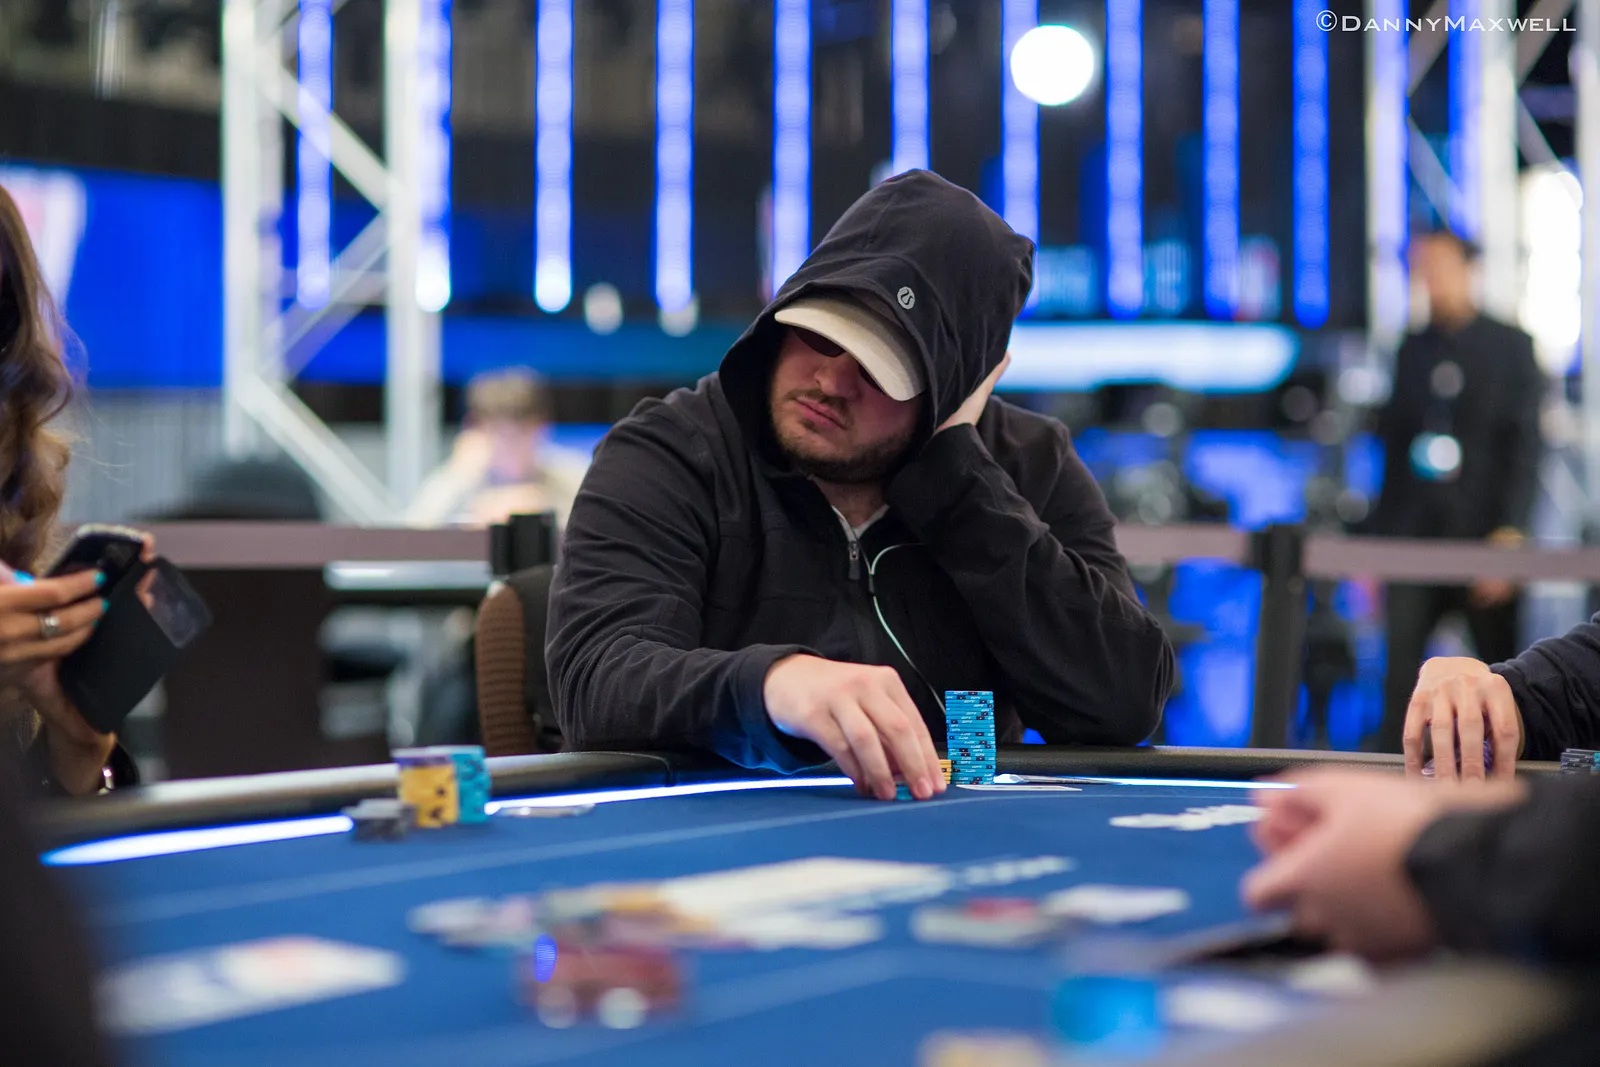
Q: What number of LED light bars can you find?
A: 12